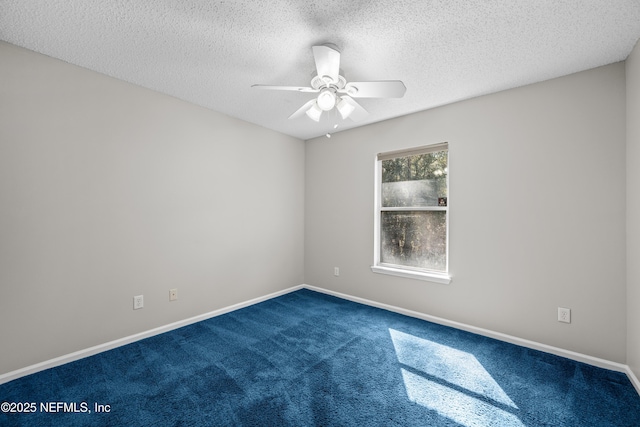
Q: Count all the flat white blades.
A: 5